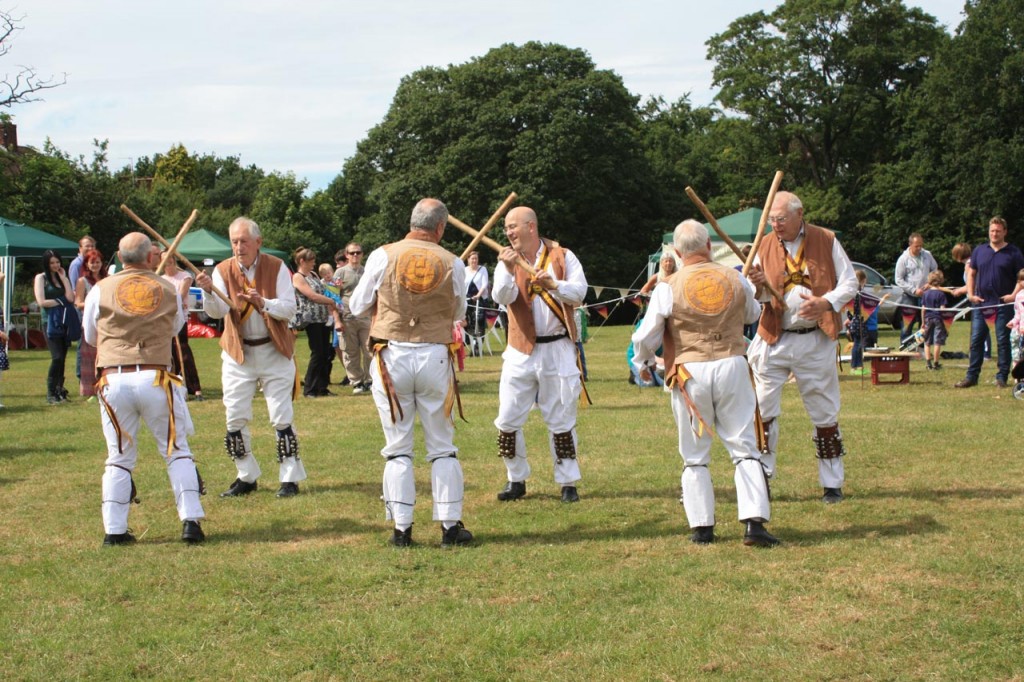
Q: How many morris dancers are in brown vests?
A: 6